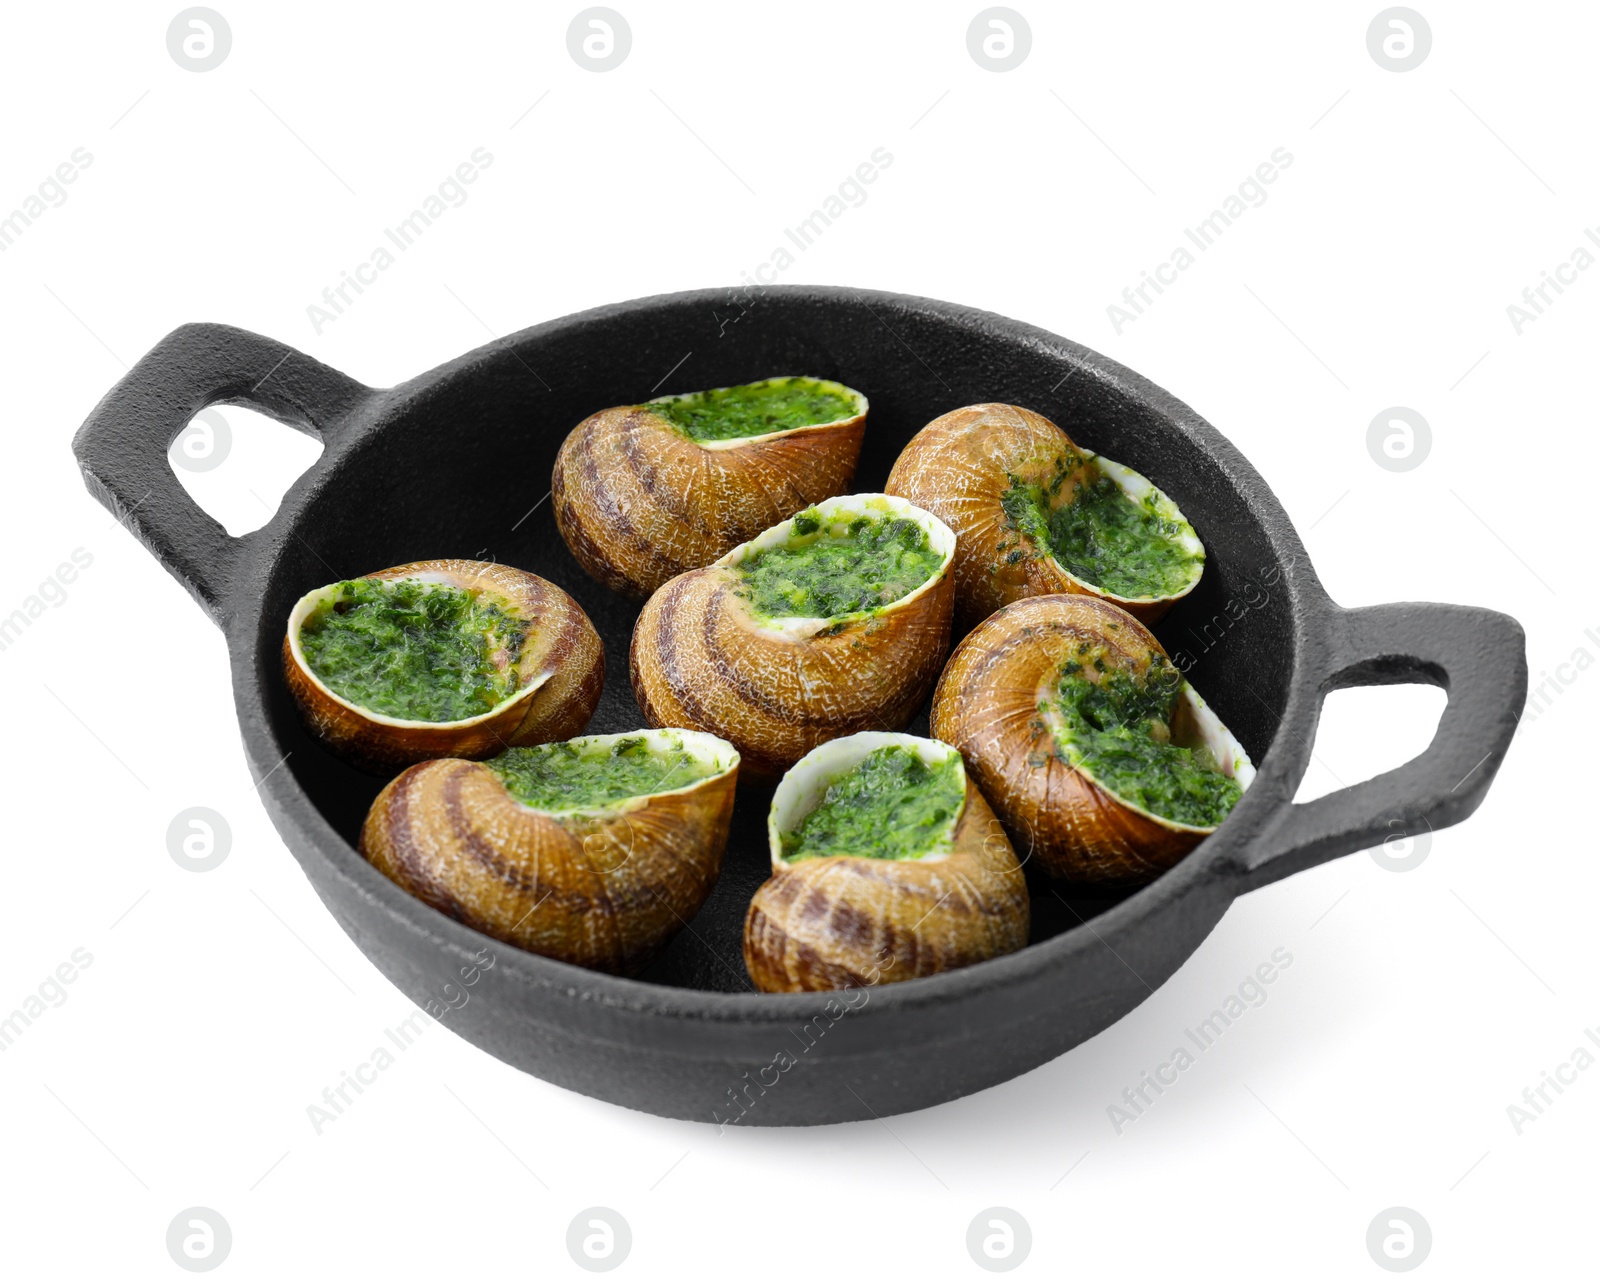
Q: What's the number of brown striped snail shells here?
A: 7